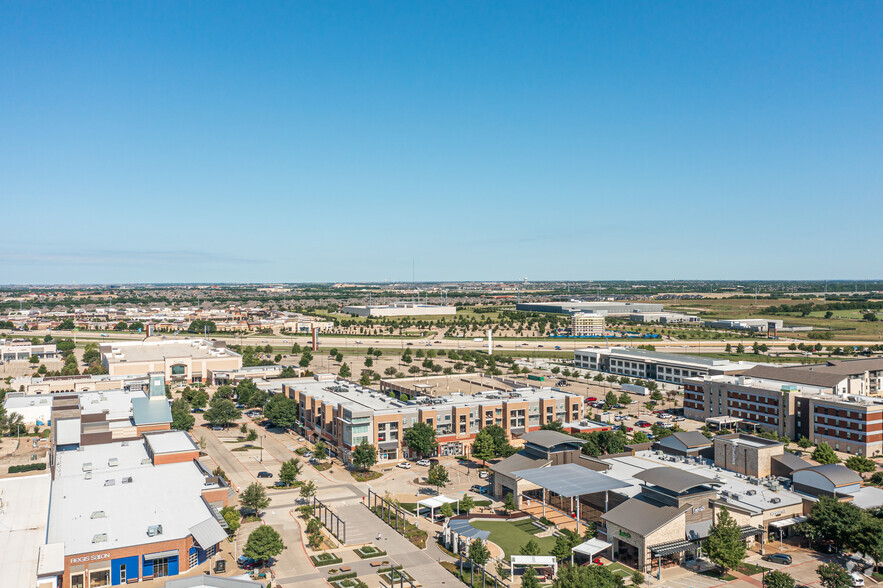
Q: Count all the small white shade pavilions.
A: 3